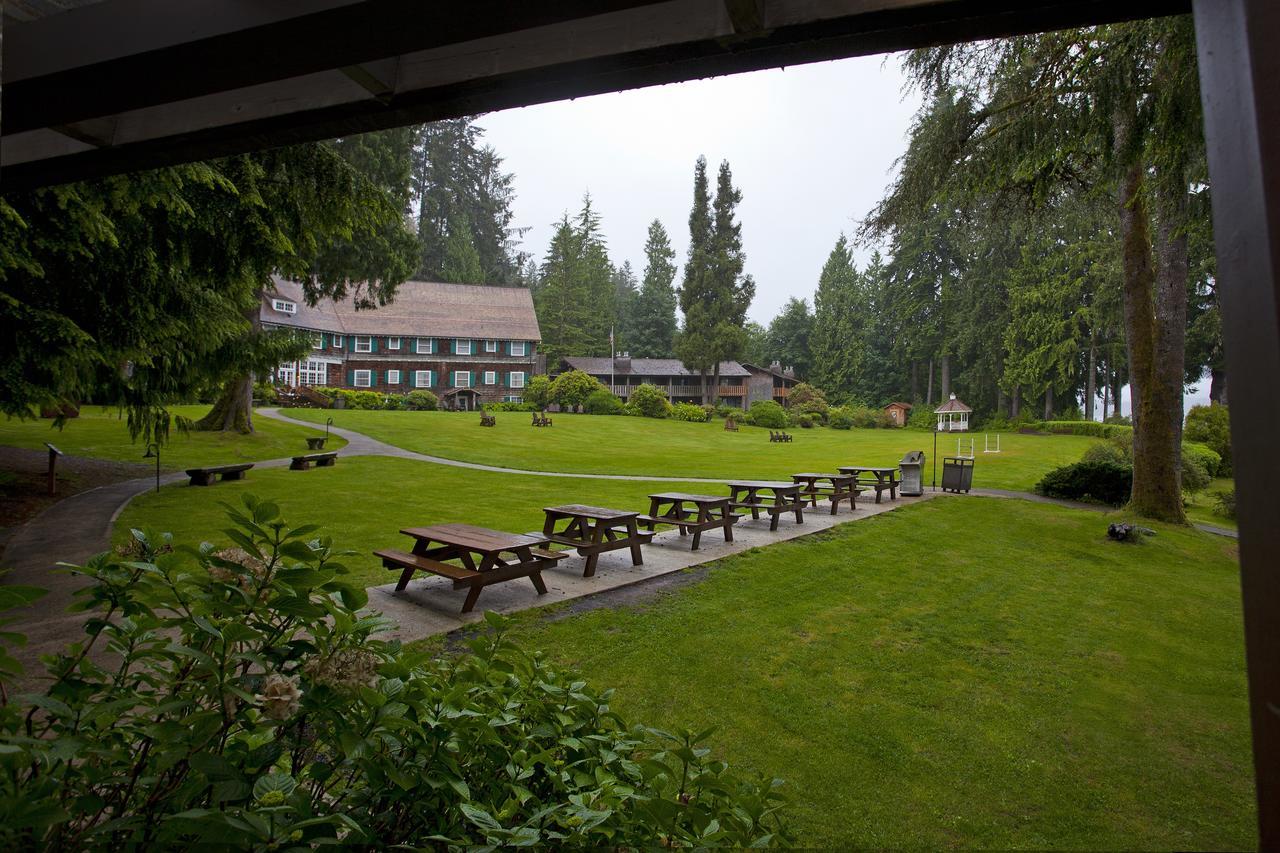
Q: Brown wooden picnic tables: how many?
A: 6